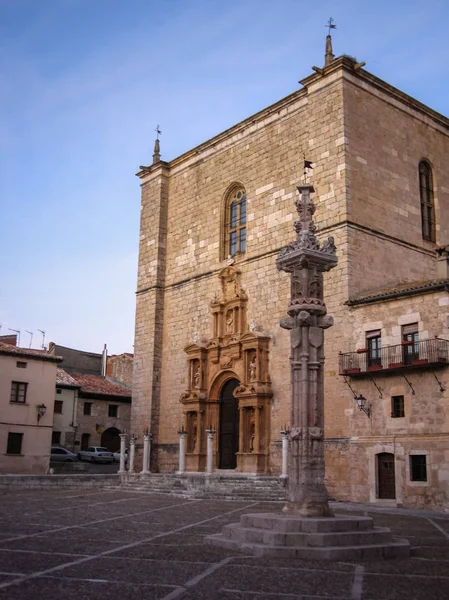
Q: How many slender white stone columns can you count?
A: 6